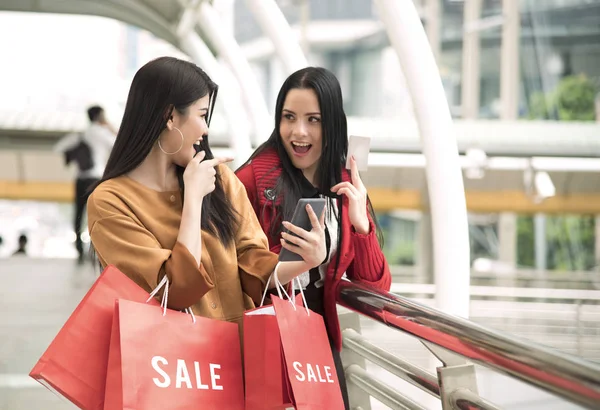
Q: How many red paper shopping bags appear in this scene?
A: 4